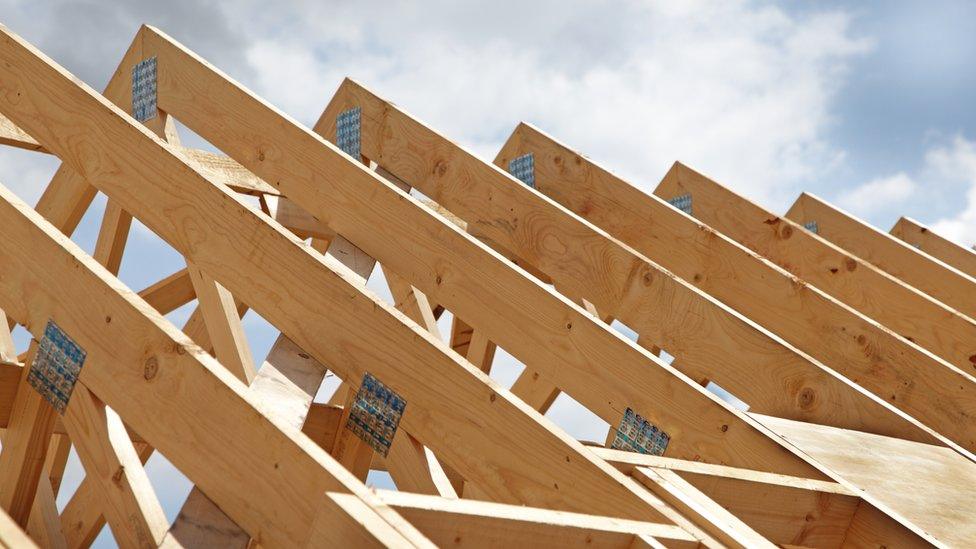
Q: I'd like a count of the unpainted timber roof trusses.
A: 8